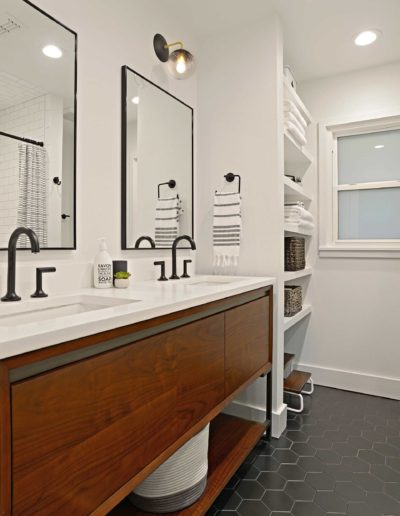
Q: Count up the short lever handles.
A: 3